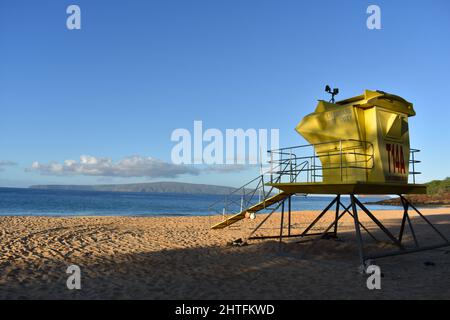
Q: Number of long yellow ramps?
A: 1